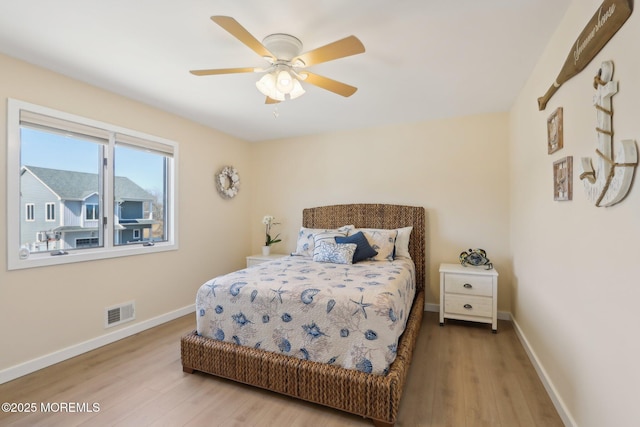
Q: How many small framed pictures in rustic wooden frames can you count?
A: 2